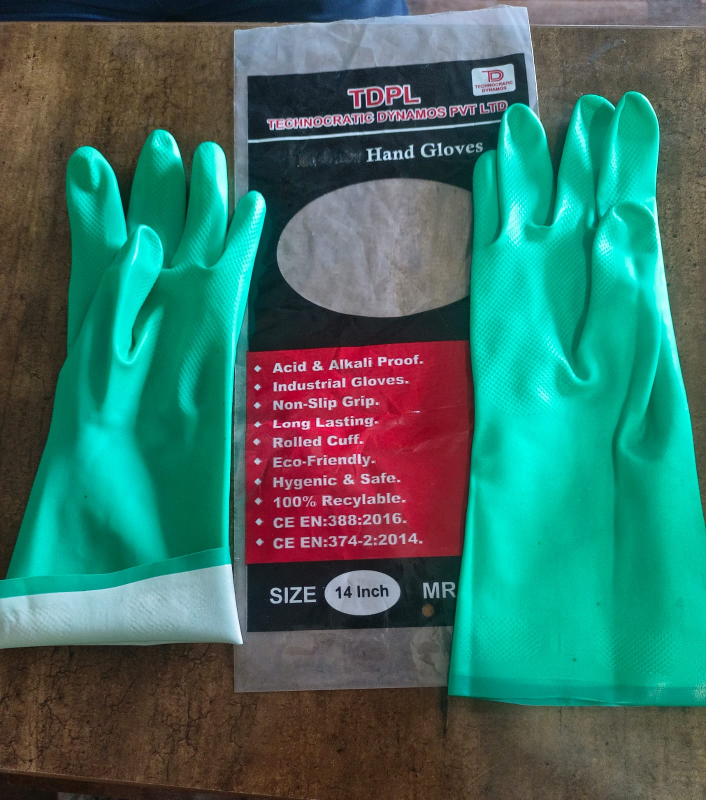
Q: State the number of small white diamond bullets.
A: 10